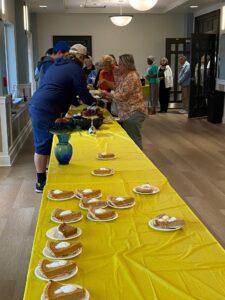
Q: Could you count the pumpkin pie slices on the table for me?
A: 14